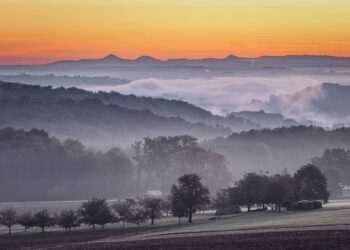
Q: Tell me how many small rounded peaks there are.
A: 3